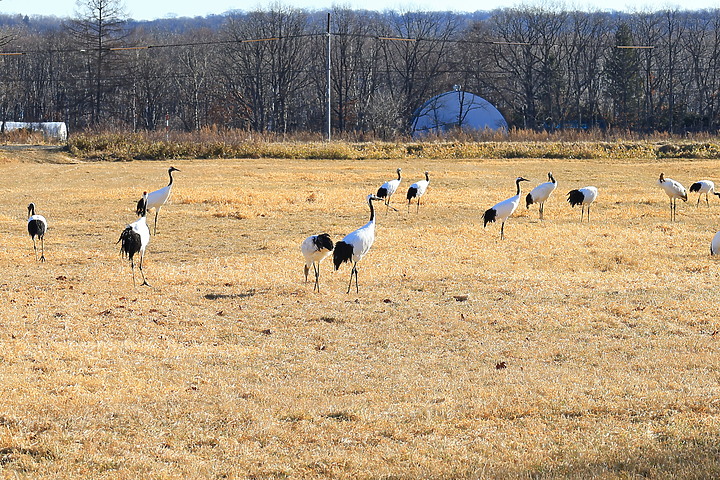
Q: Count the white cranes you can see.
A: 13